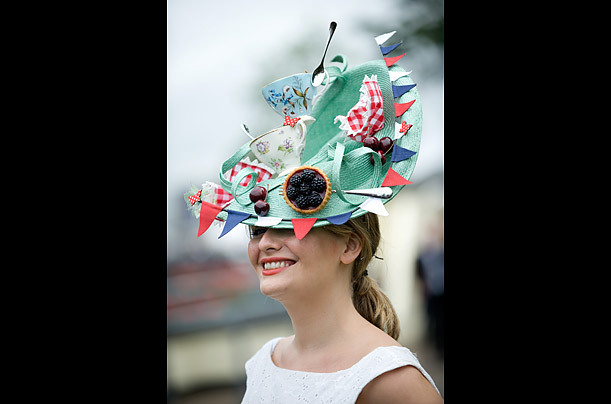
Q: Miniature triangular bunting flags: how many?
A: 15